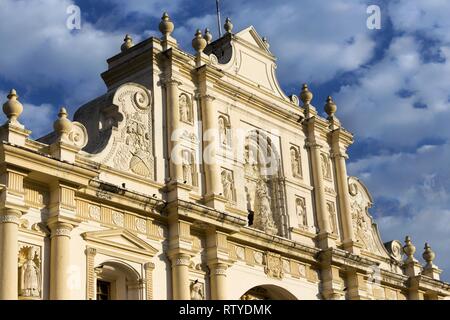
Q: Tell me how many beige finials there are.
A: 12